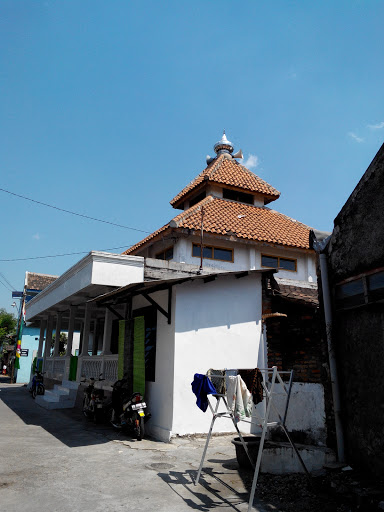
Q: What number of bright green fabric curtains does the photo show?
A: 2